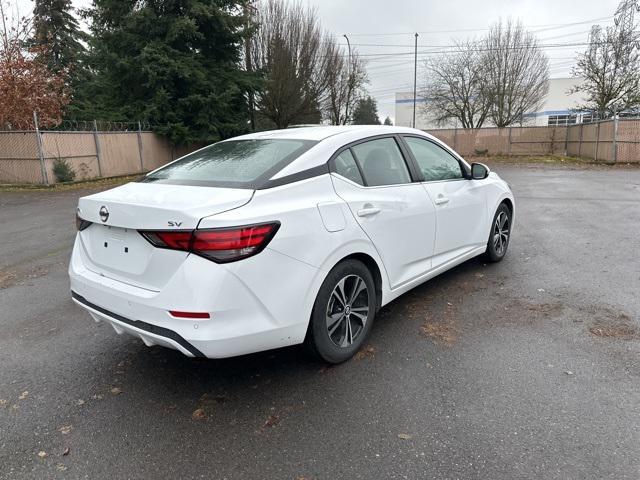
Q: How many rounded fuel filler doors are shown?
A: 1